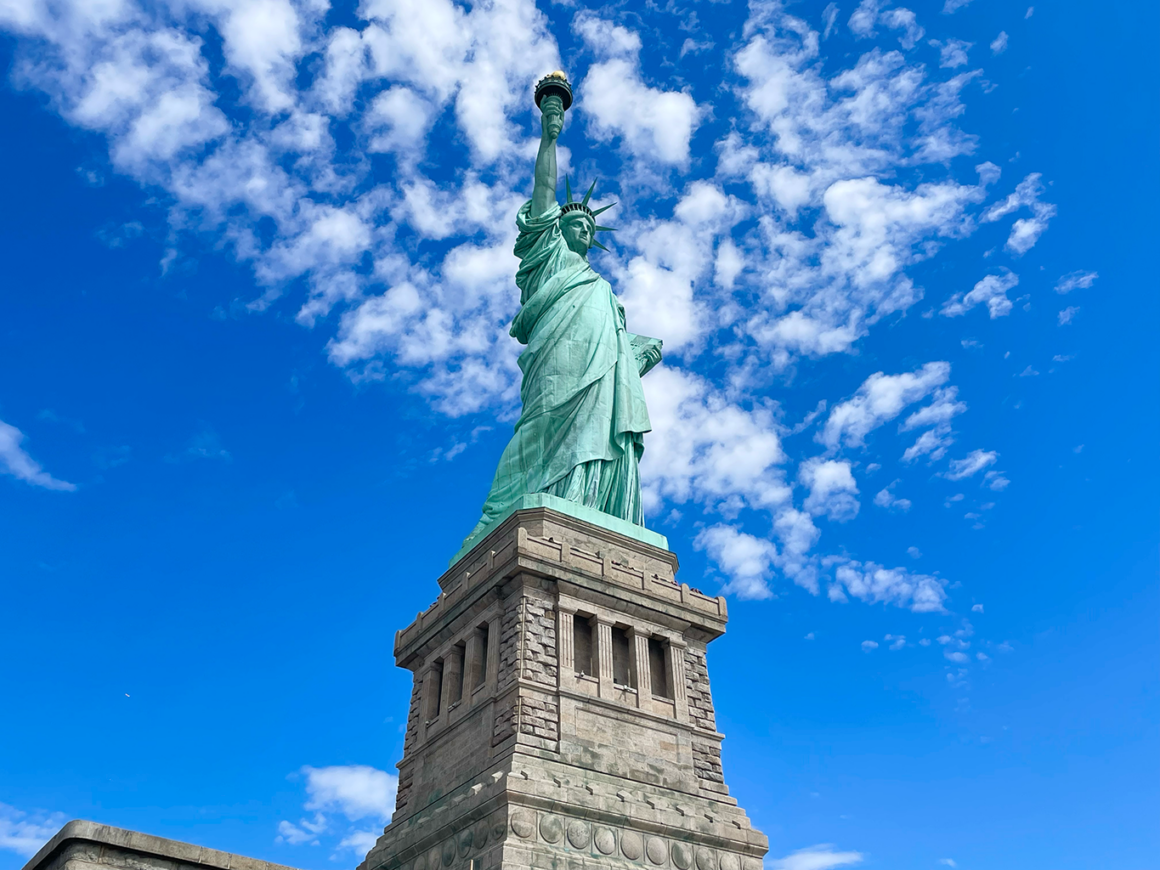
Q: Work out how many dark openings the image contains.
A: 6